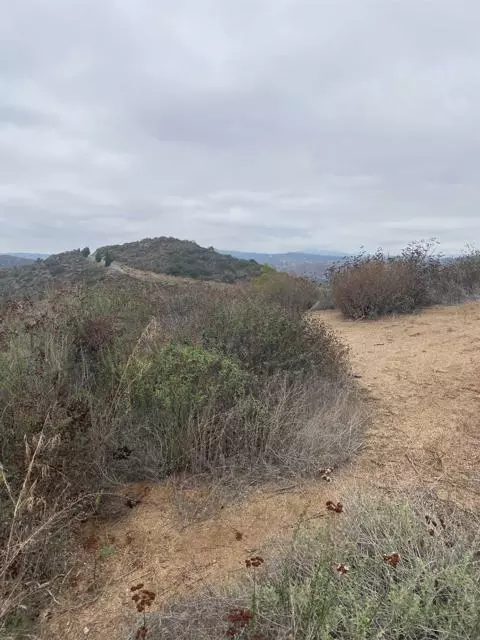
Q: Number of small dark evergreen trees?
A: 3